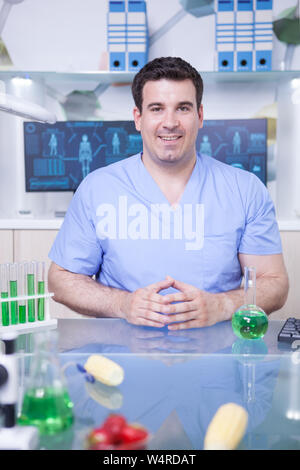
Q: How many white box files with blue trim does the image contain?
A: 5